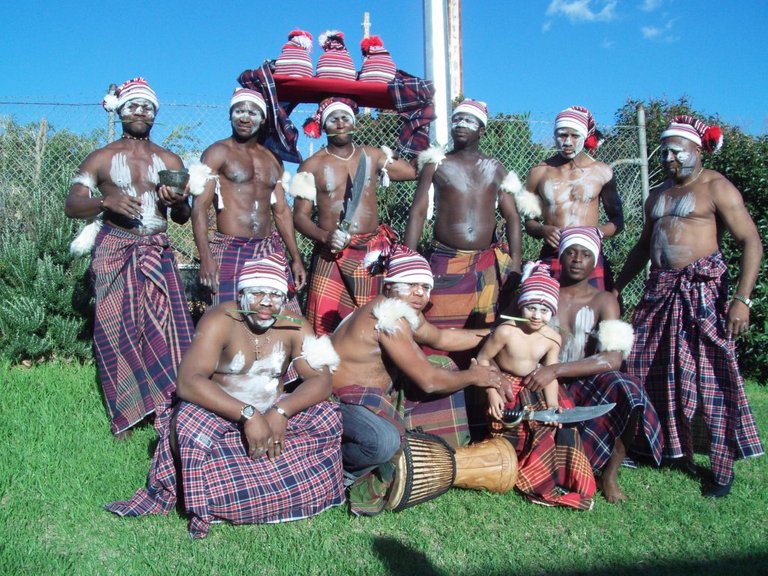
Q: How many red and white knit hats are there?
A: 13